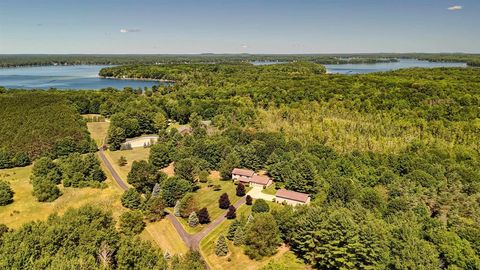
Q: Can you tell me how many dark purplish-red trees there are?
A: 5